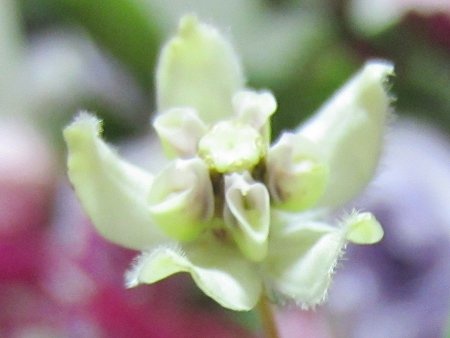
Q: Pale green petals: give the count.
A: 5